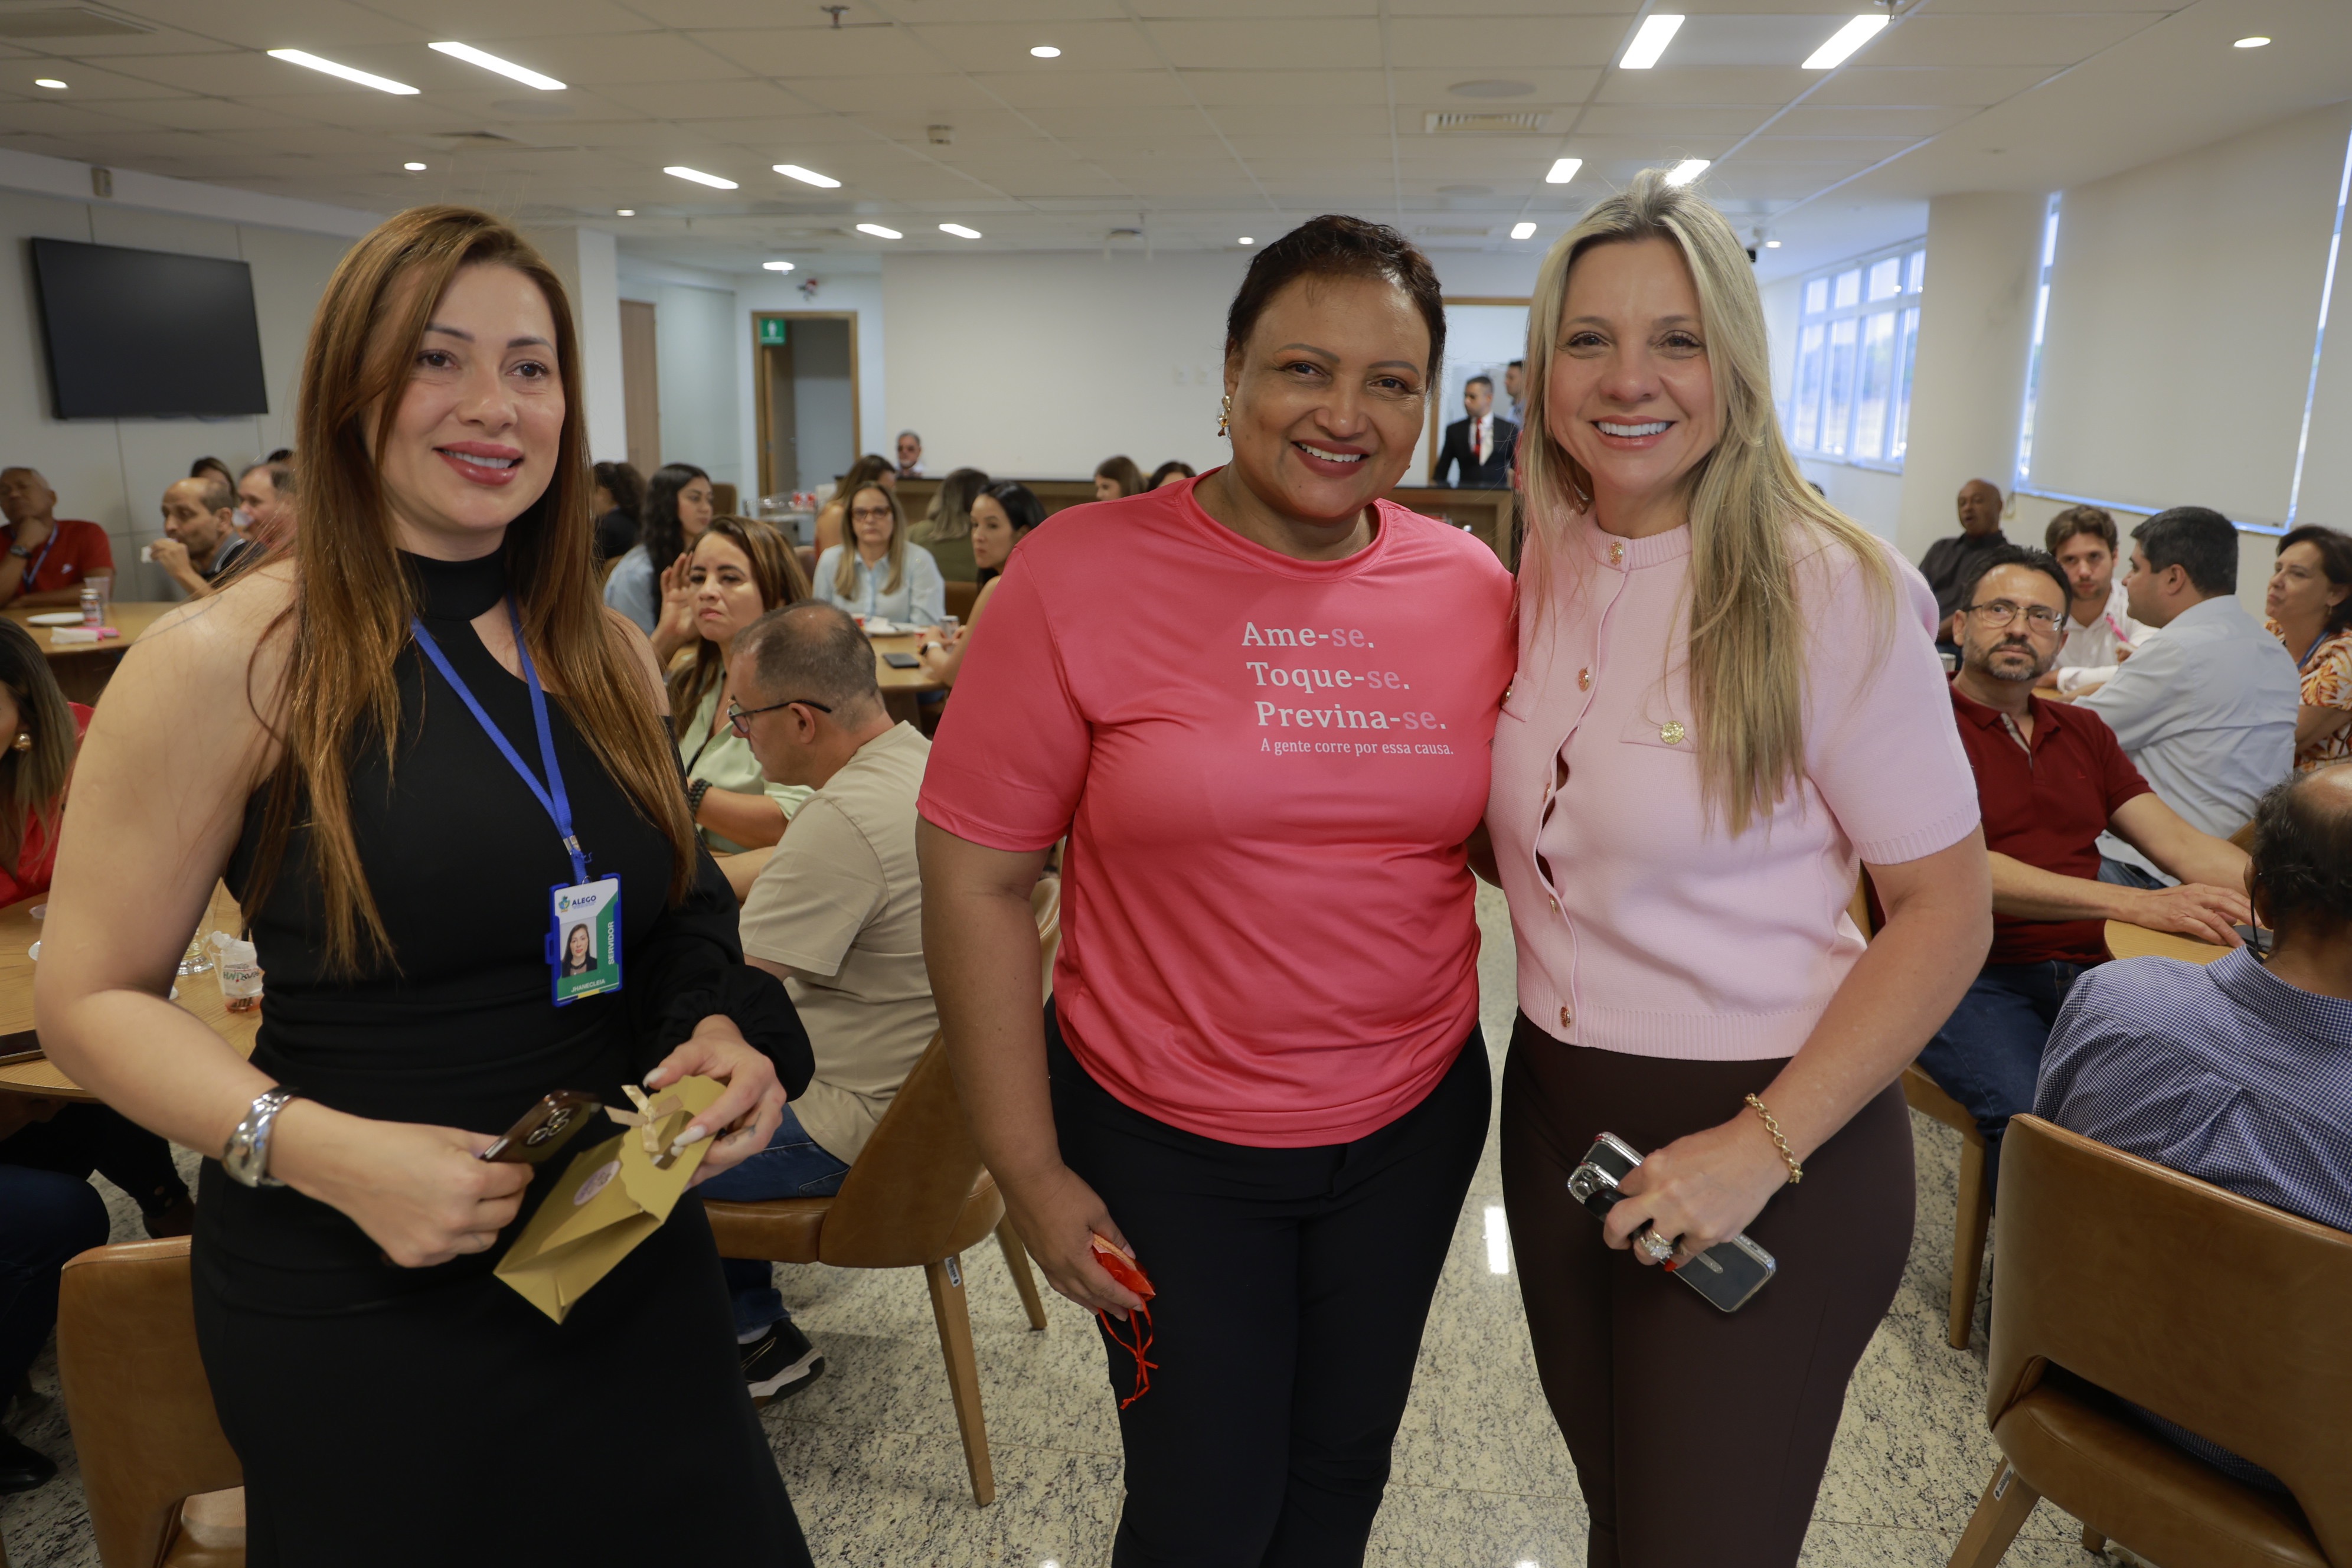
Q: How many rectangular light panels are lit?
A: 11